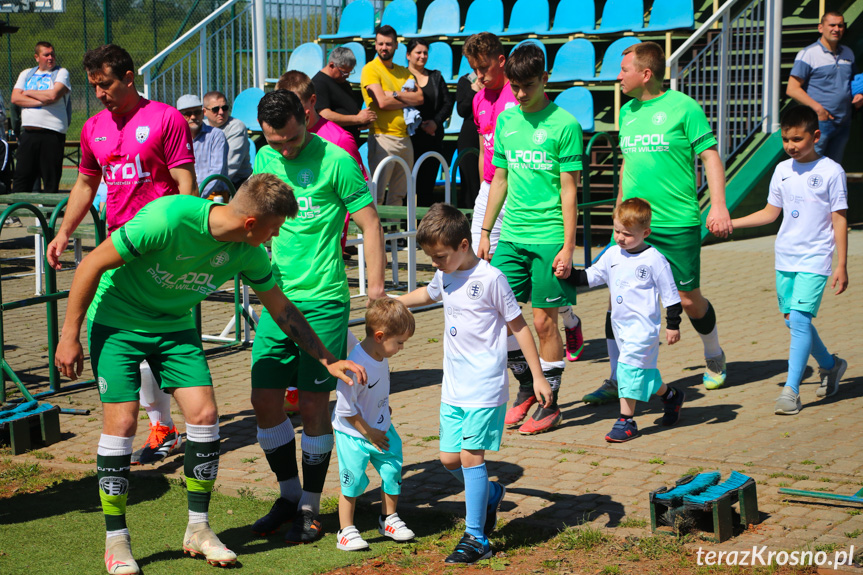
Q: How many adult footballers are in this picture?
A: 7